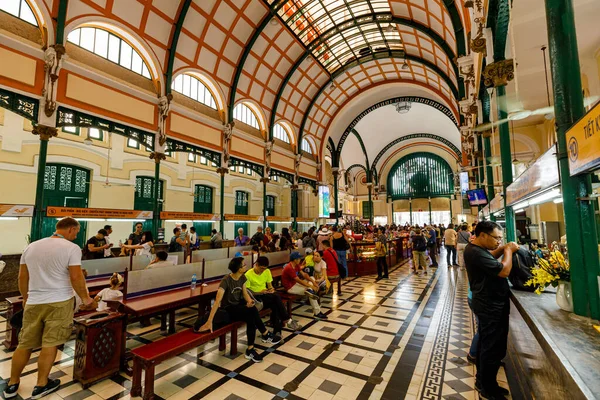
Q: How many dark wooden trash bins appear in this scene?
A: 2